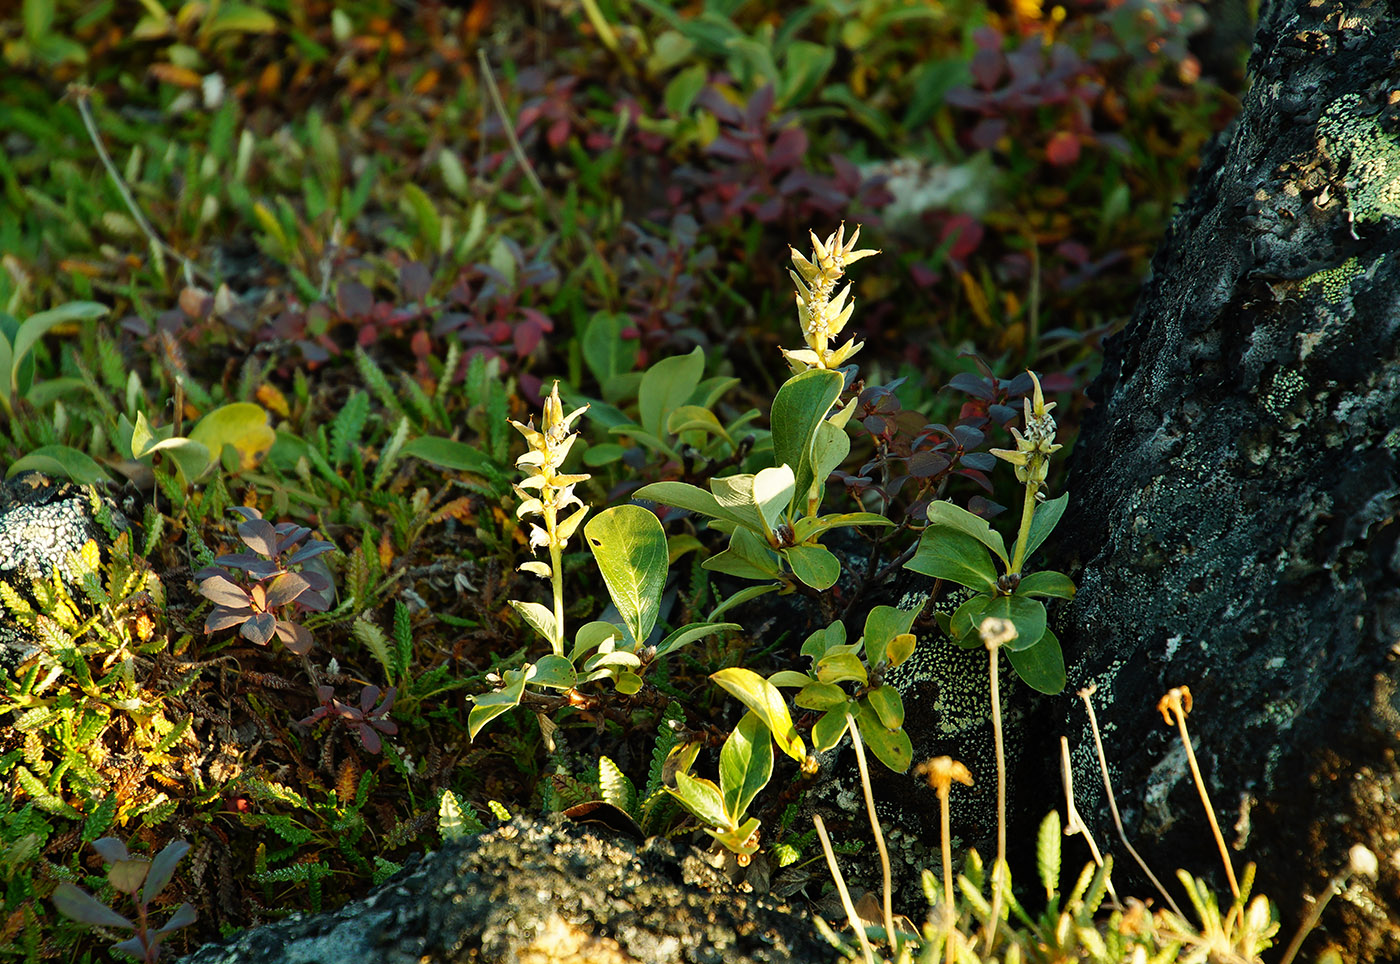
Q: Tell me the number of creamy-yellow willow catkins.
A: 3